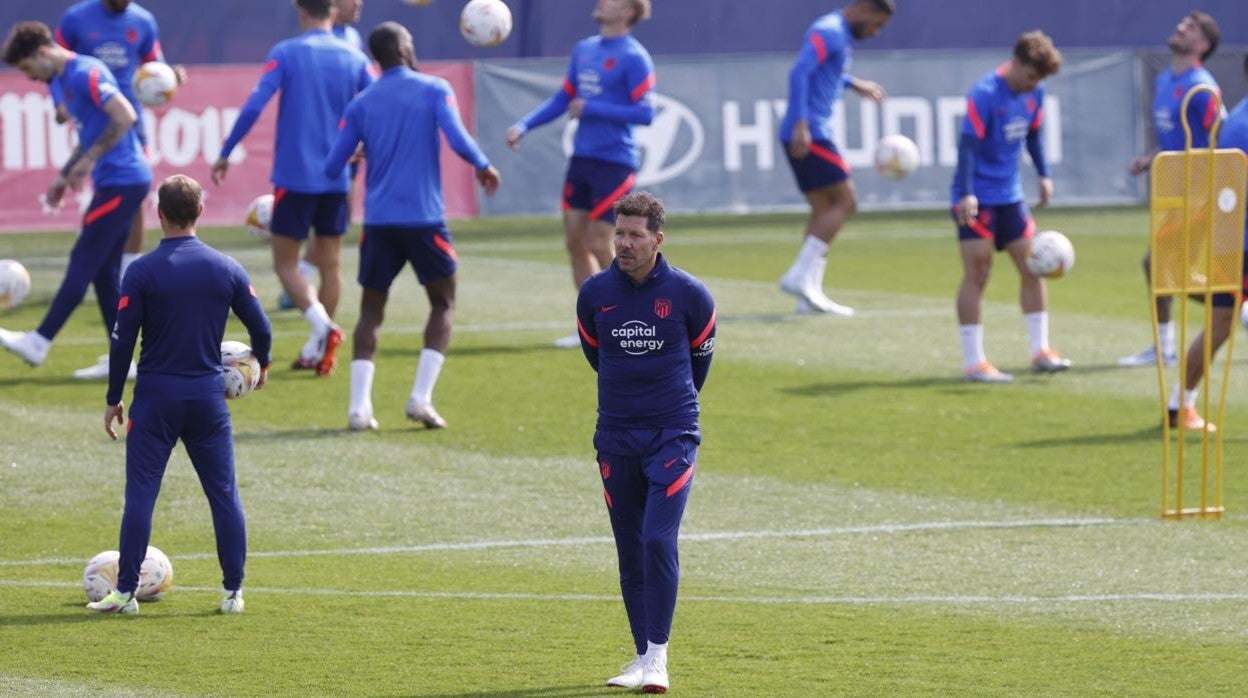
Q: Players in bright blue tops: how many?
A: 10